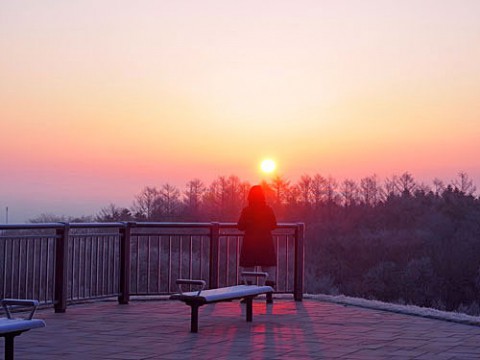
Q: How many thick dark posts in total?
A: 4